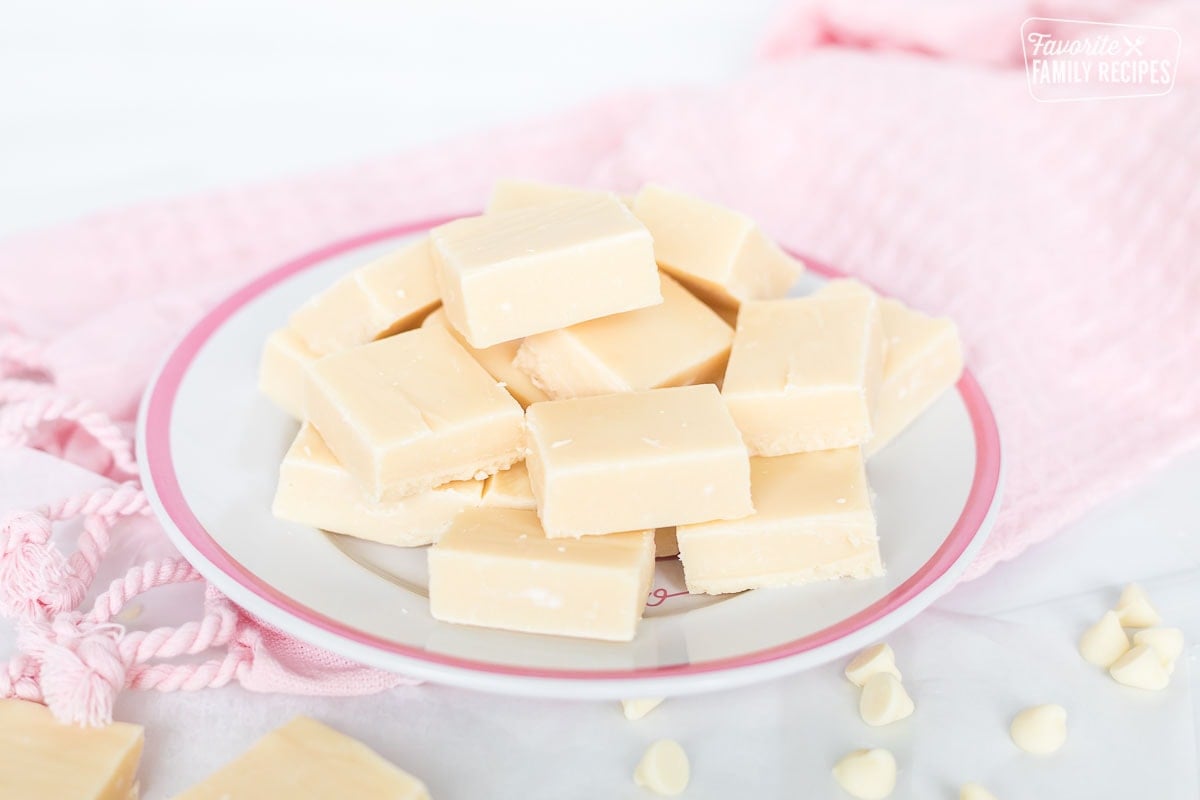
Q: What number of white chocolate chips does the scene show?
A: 11